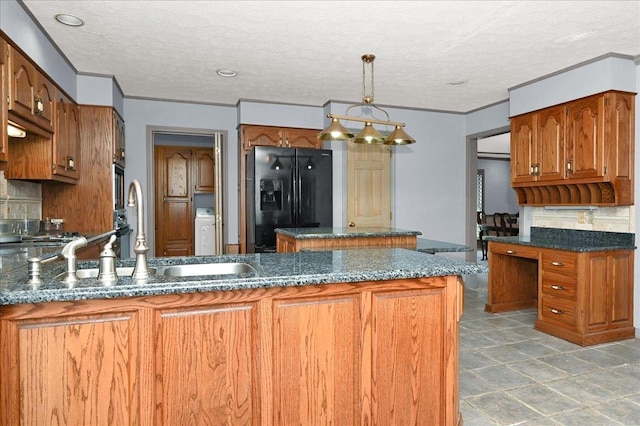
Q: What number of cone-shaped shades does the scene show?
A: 3